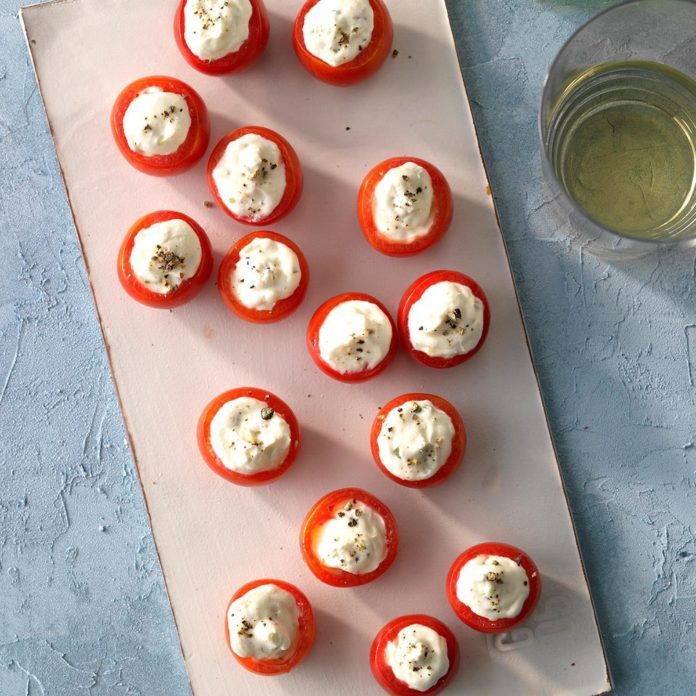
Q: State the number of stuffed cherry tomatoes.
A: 15